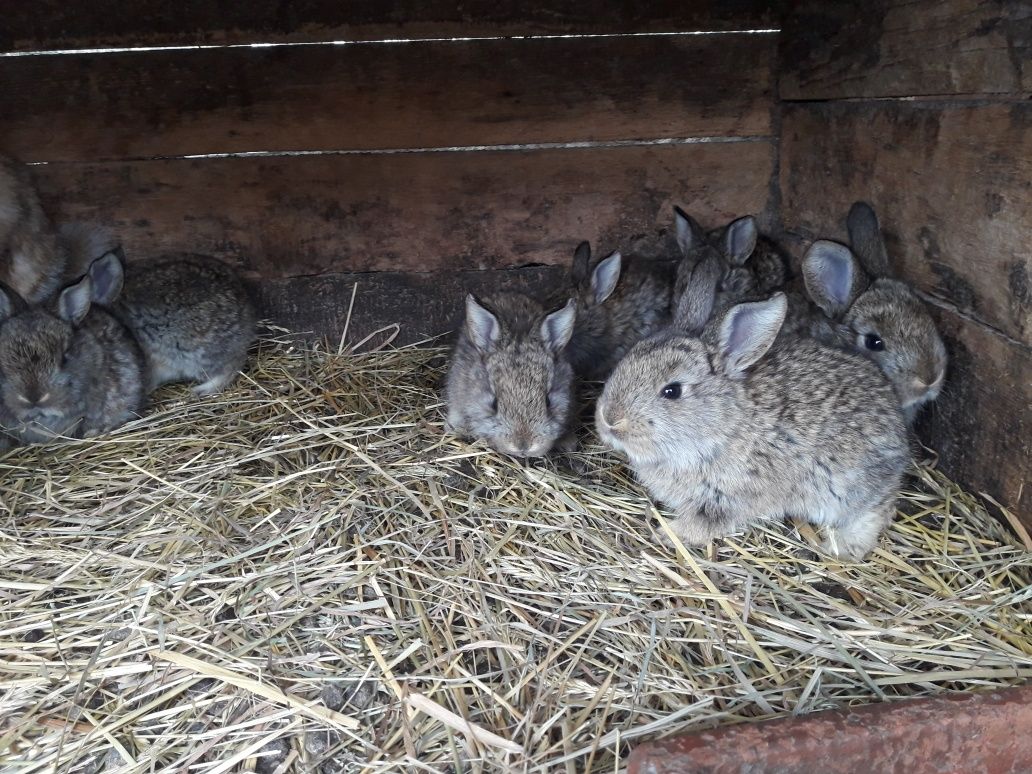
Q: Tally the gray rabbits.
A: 7